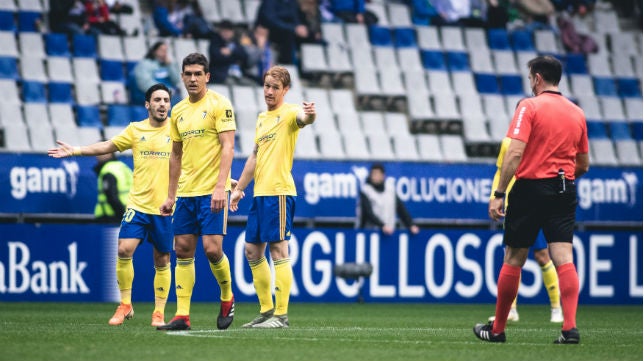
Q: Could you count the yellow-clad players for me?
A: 4